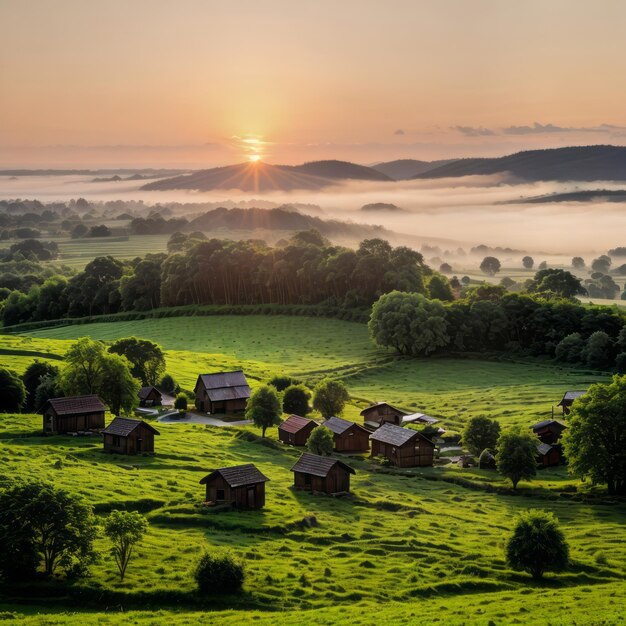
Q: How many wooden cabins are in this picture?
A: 13